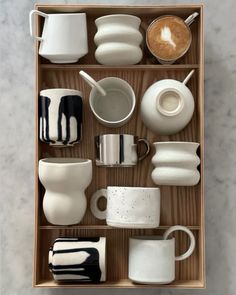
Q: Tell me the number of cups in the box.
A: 12